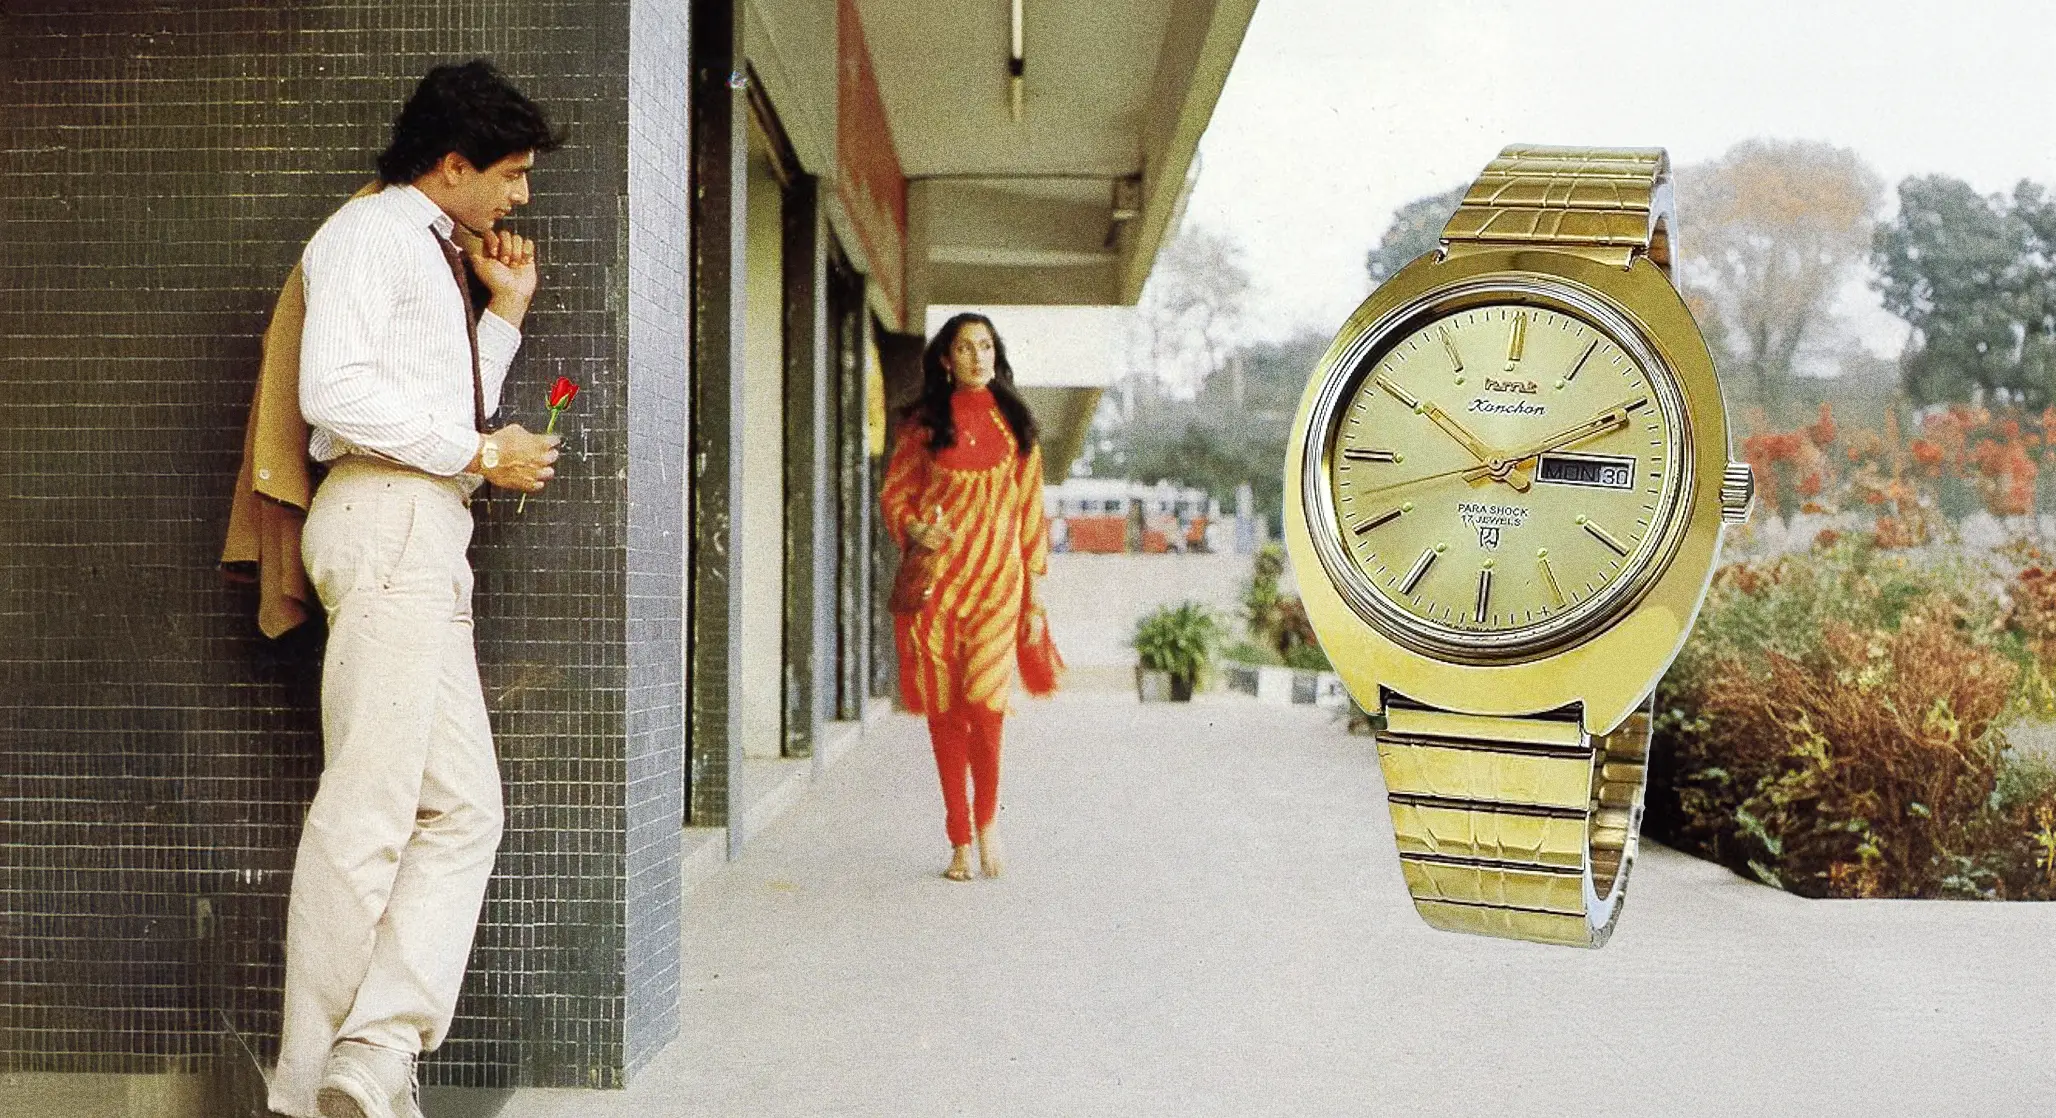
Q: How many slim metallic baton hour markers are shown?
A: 11